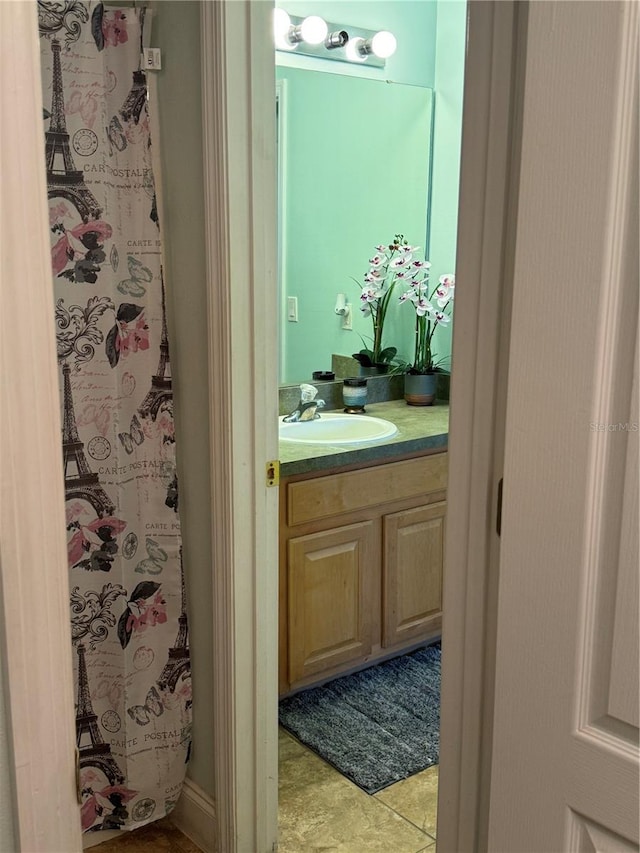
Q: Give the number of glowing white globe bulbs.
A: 3